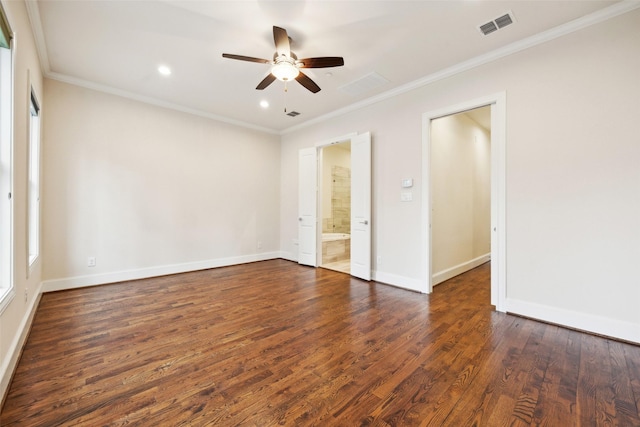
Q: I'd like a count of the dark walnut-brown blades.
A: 5